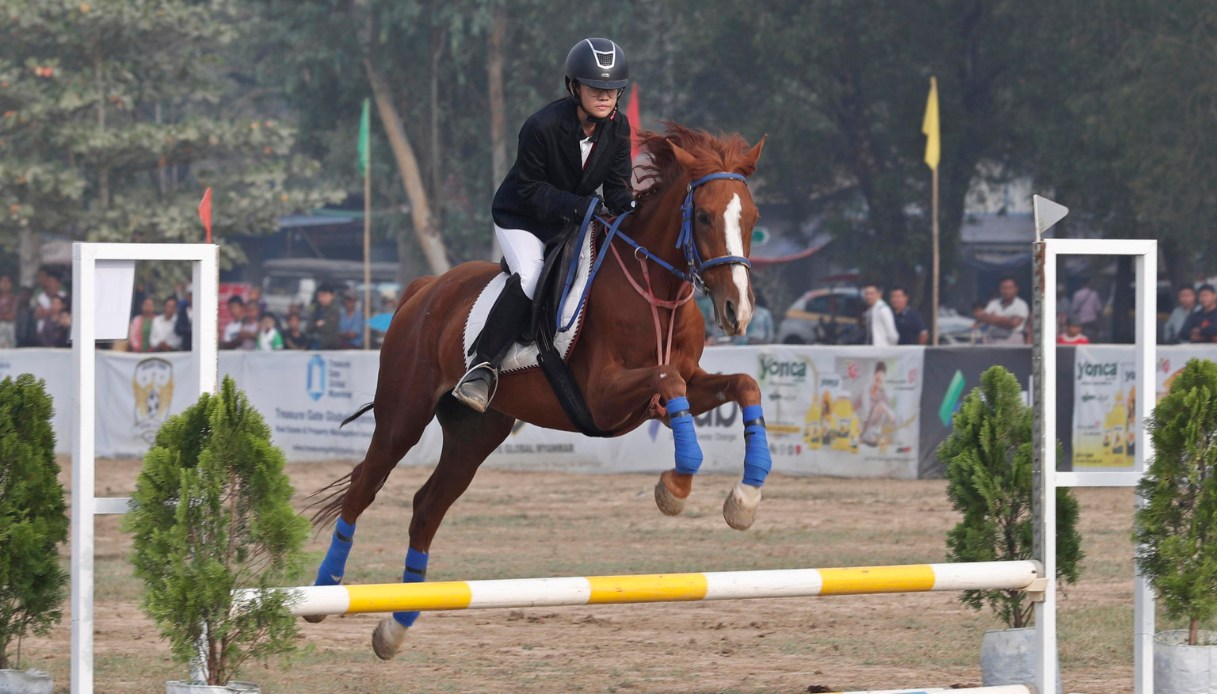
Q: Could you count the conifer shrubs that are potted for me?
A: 4